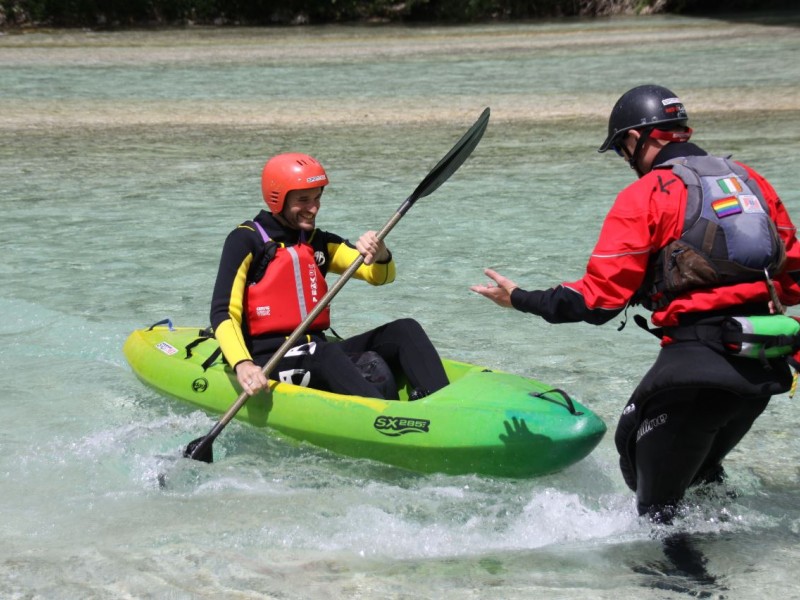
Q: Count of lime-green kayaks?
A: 1